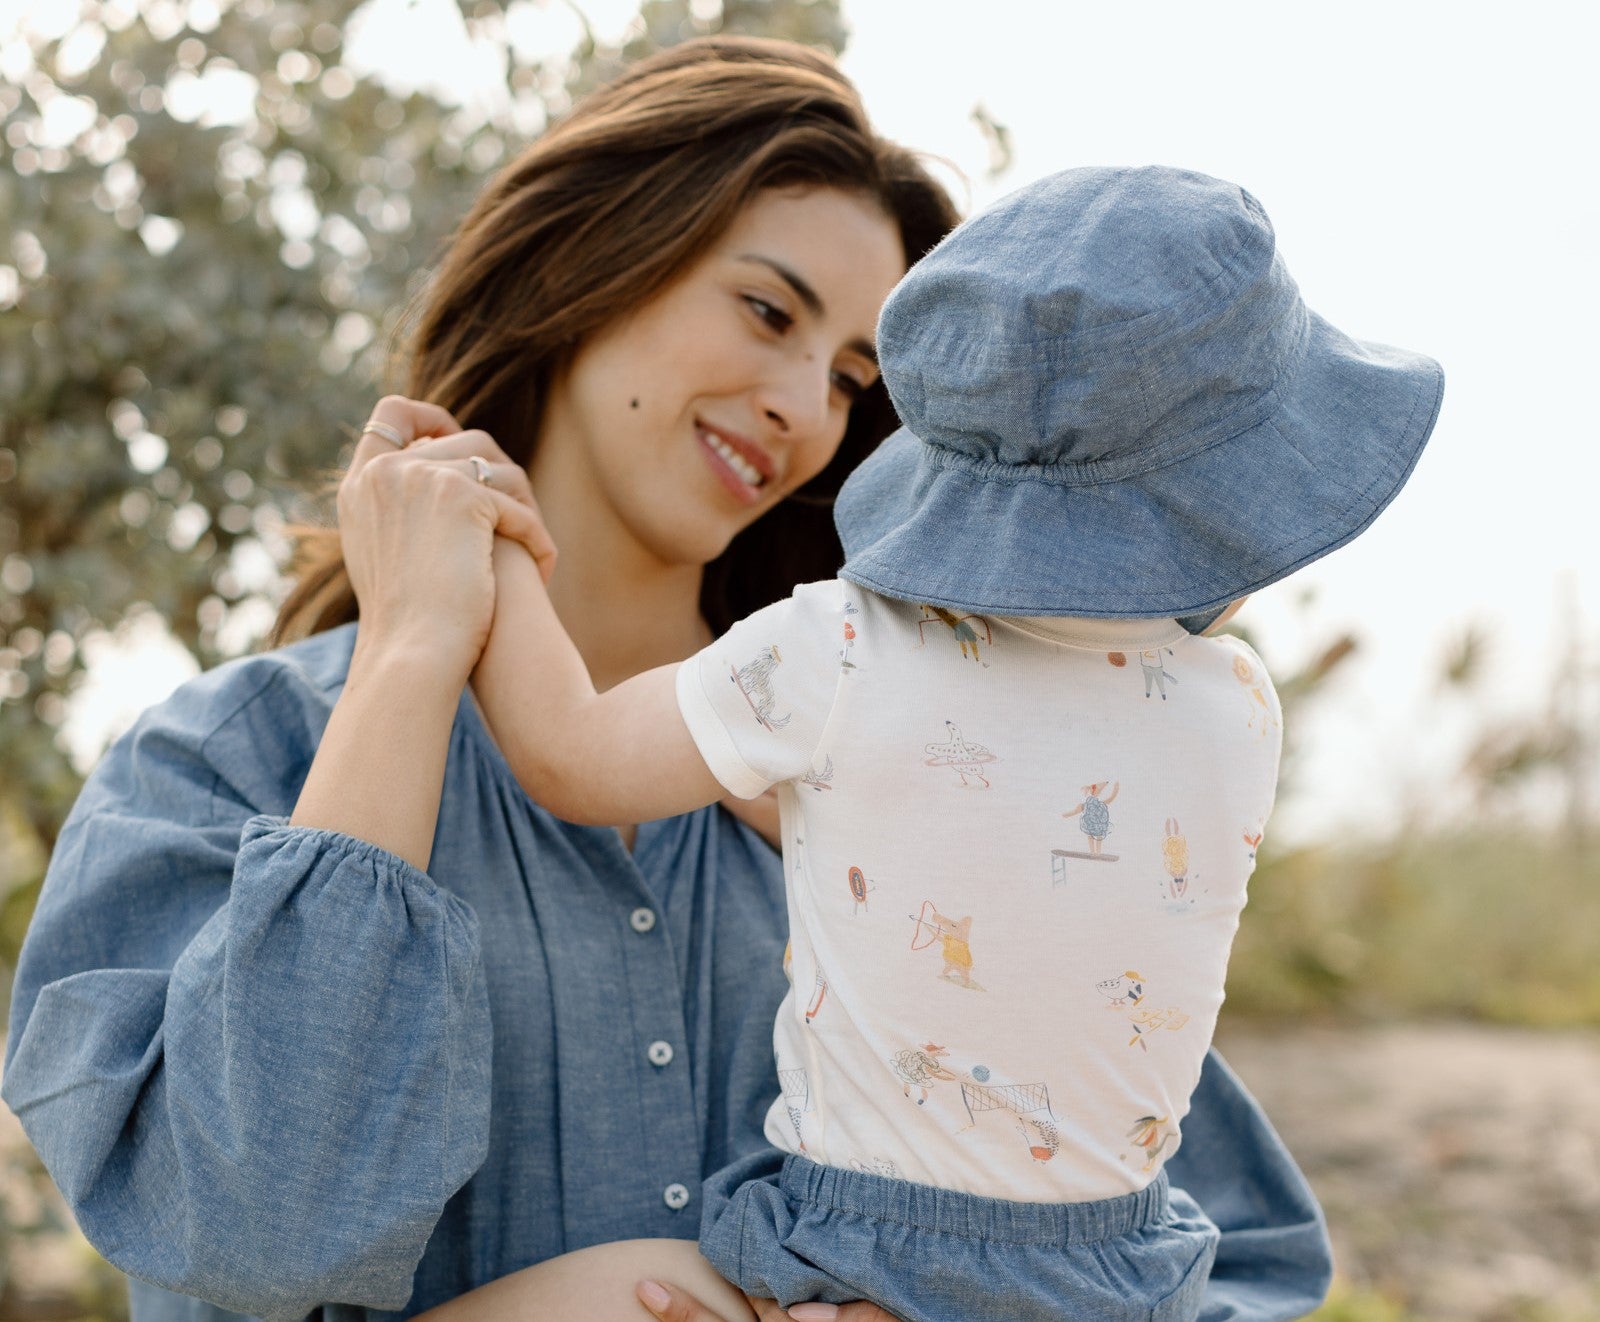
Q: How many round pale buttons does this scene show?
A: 3